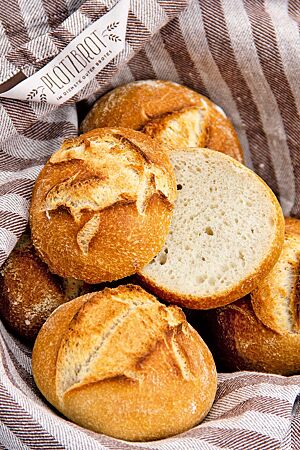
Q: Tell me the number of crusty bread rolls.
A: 6